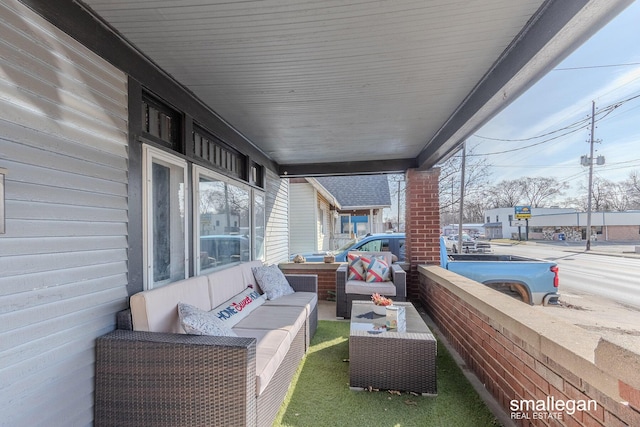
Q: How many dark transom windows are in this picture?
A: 3